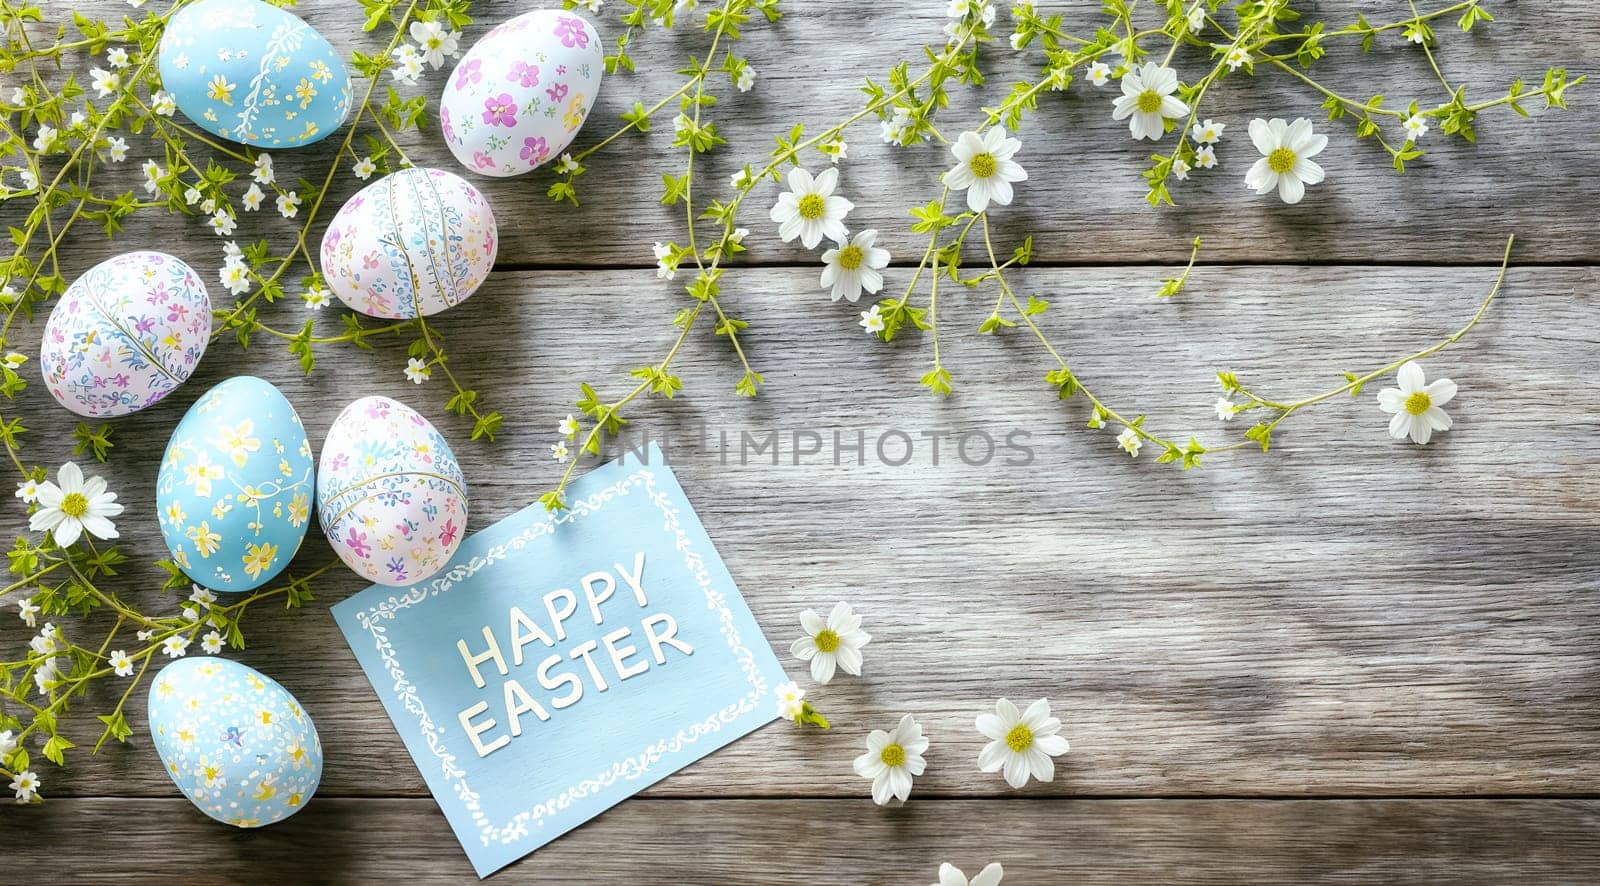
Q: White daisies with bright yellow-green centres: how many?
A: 10